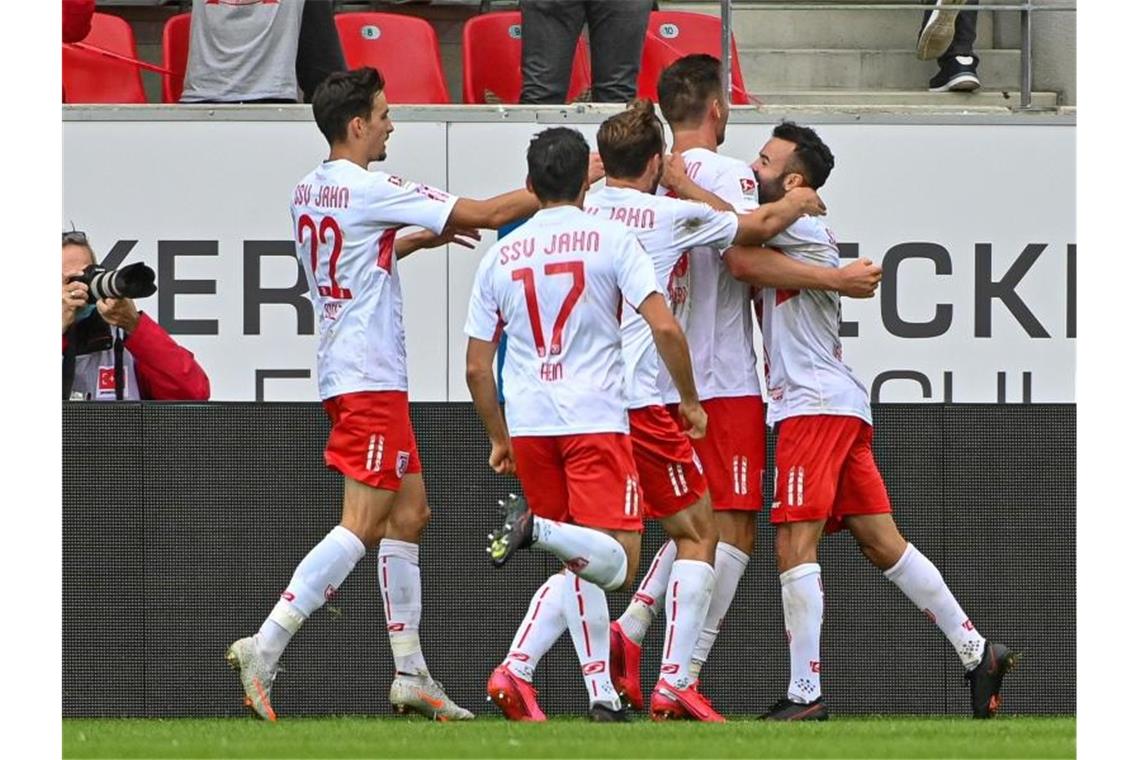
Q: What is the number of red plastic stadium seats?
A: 5